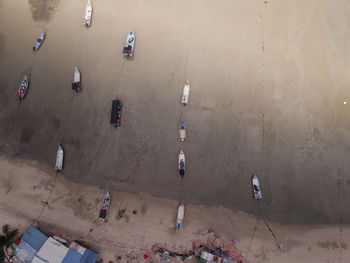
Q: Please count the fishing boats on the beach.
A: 13